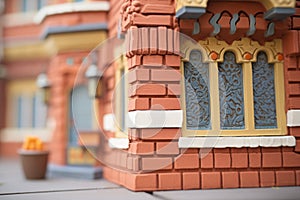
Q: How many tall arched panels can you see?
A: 3